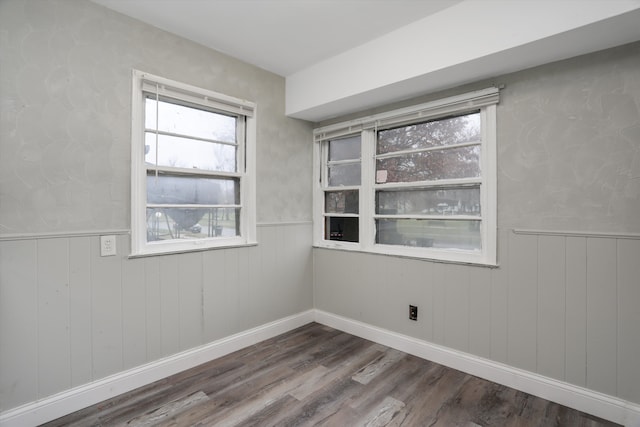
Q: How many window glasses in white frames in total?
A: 12